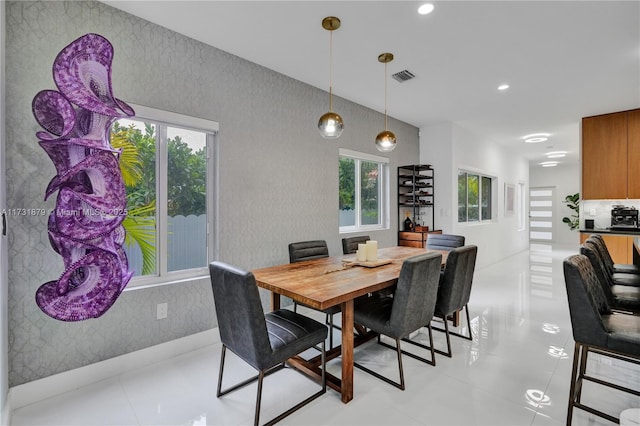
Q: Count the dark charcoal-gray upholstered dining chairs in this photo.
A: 6